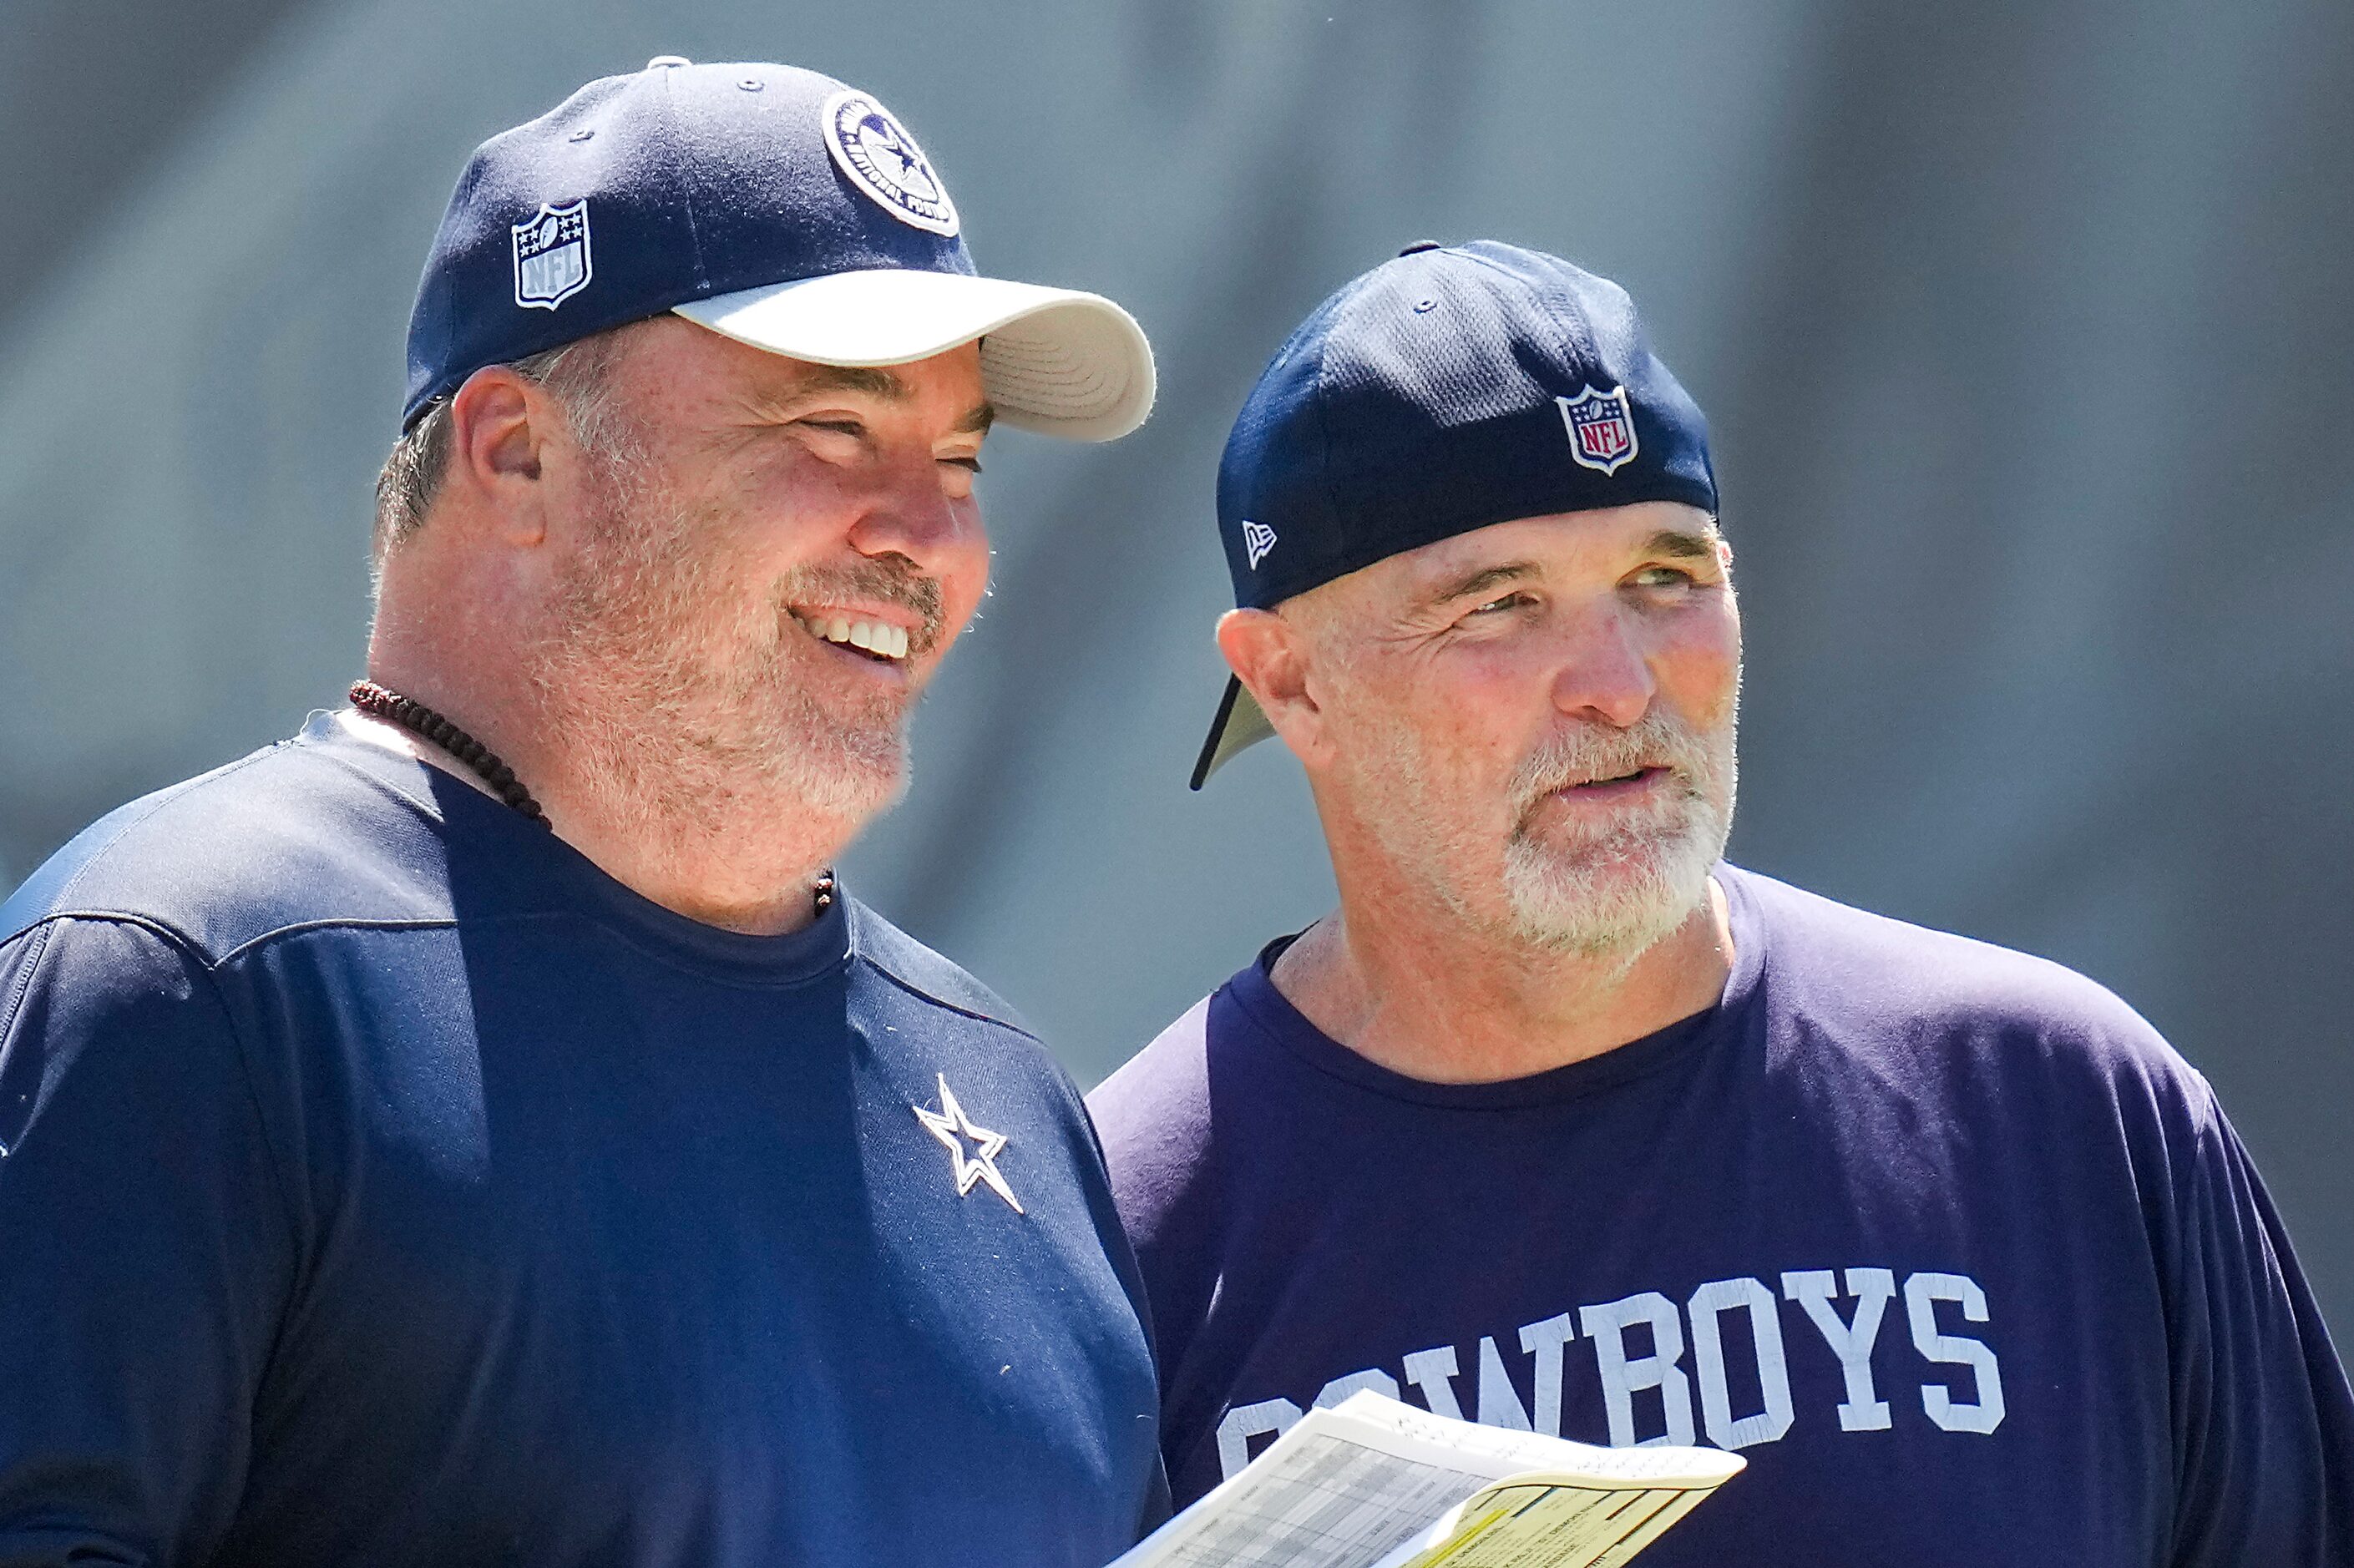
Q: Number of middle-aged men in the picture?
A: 2